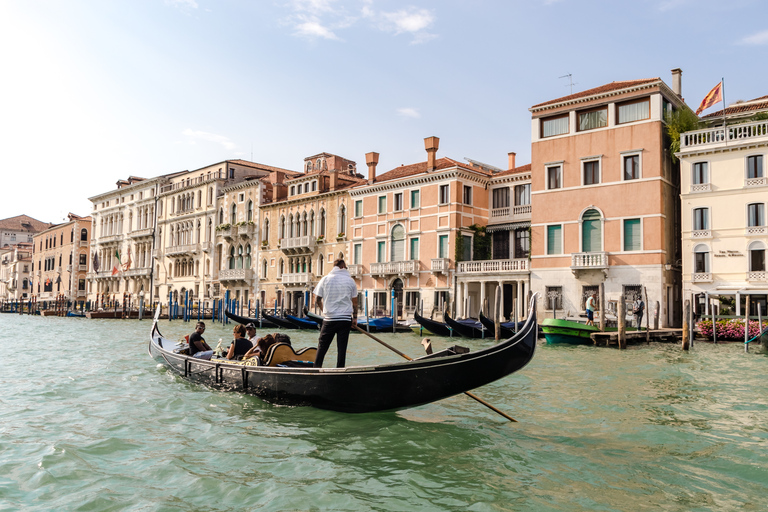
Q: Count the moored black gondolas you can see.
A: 7